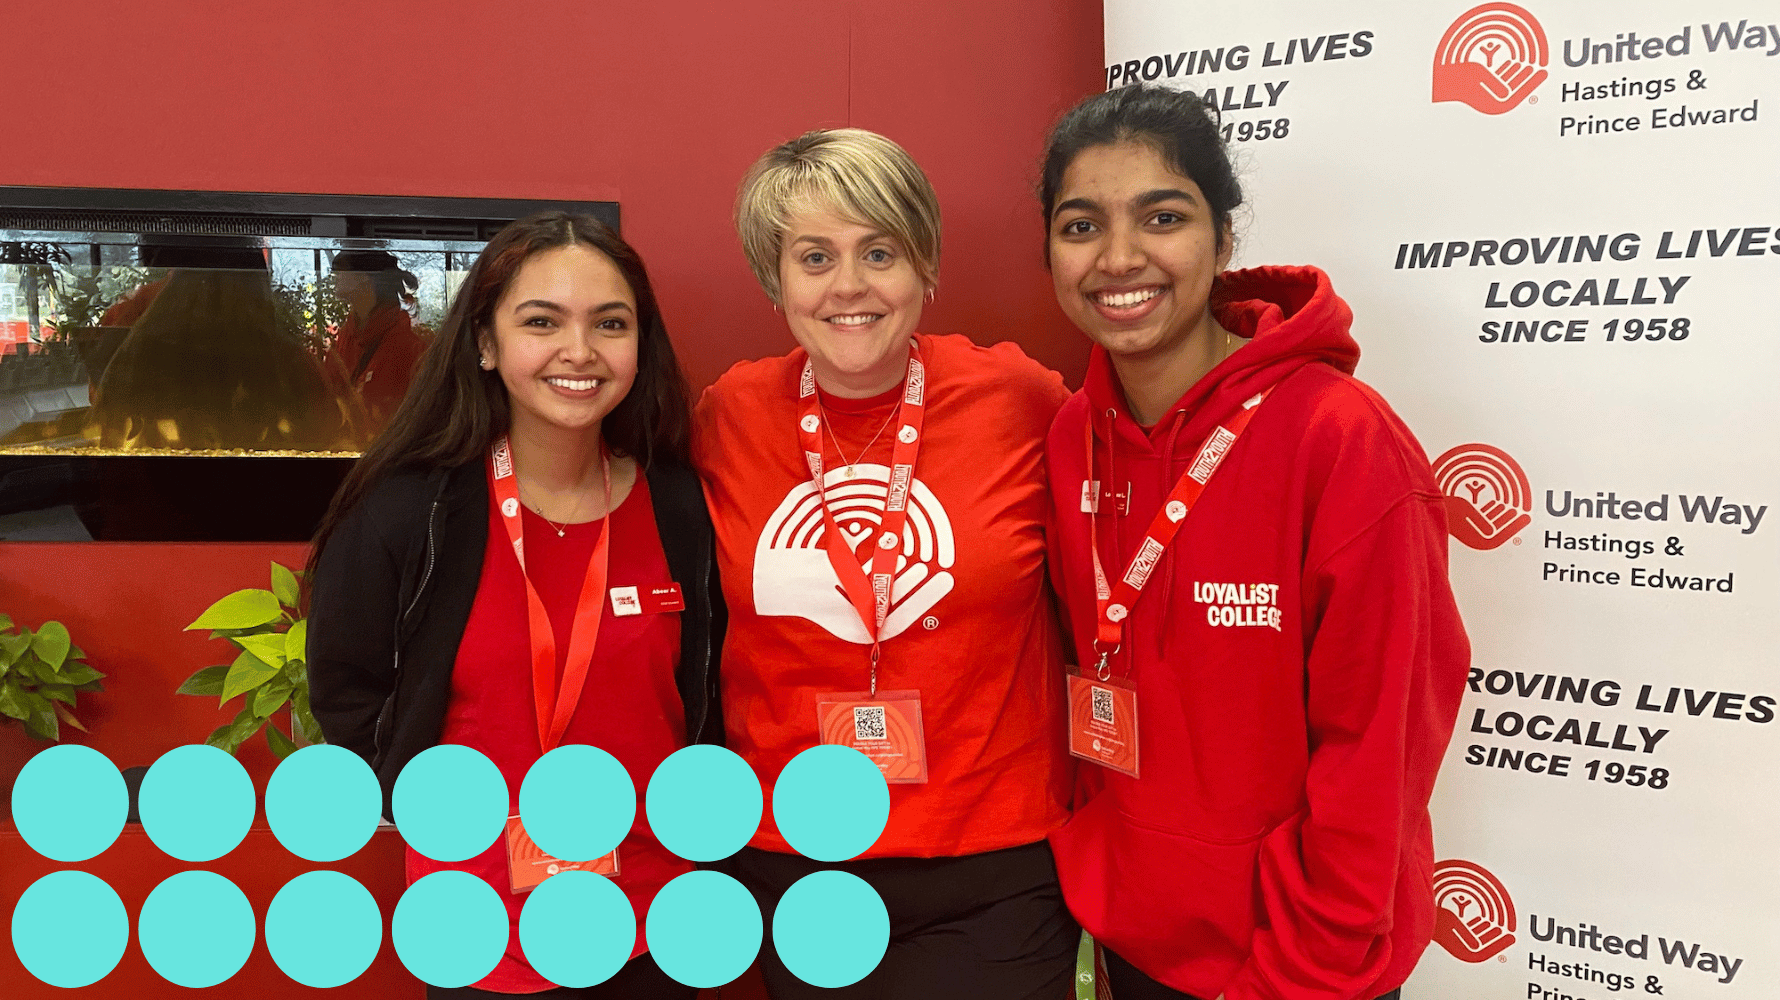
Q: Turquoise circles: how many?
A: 14